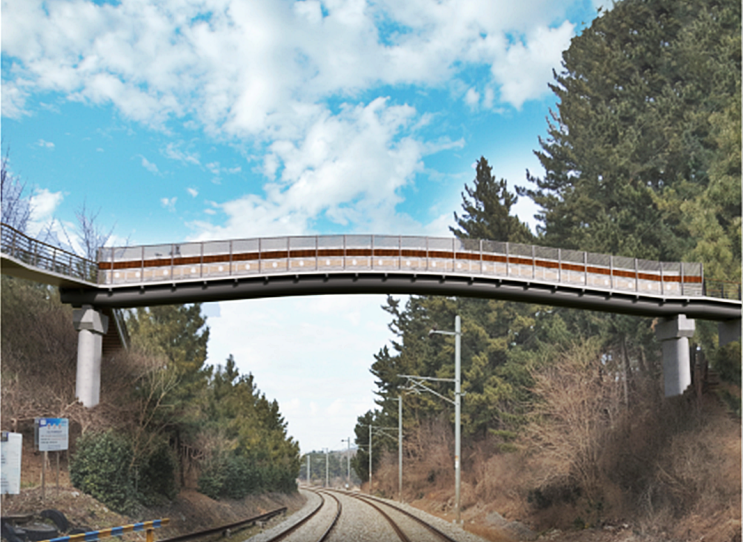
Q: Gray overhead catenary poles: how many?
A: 6